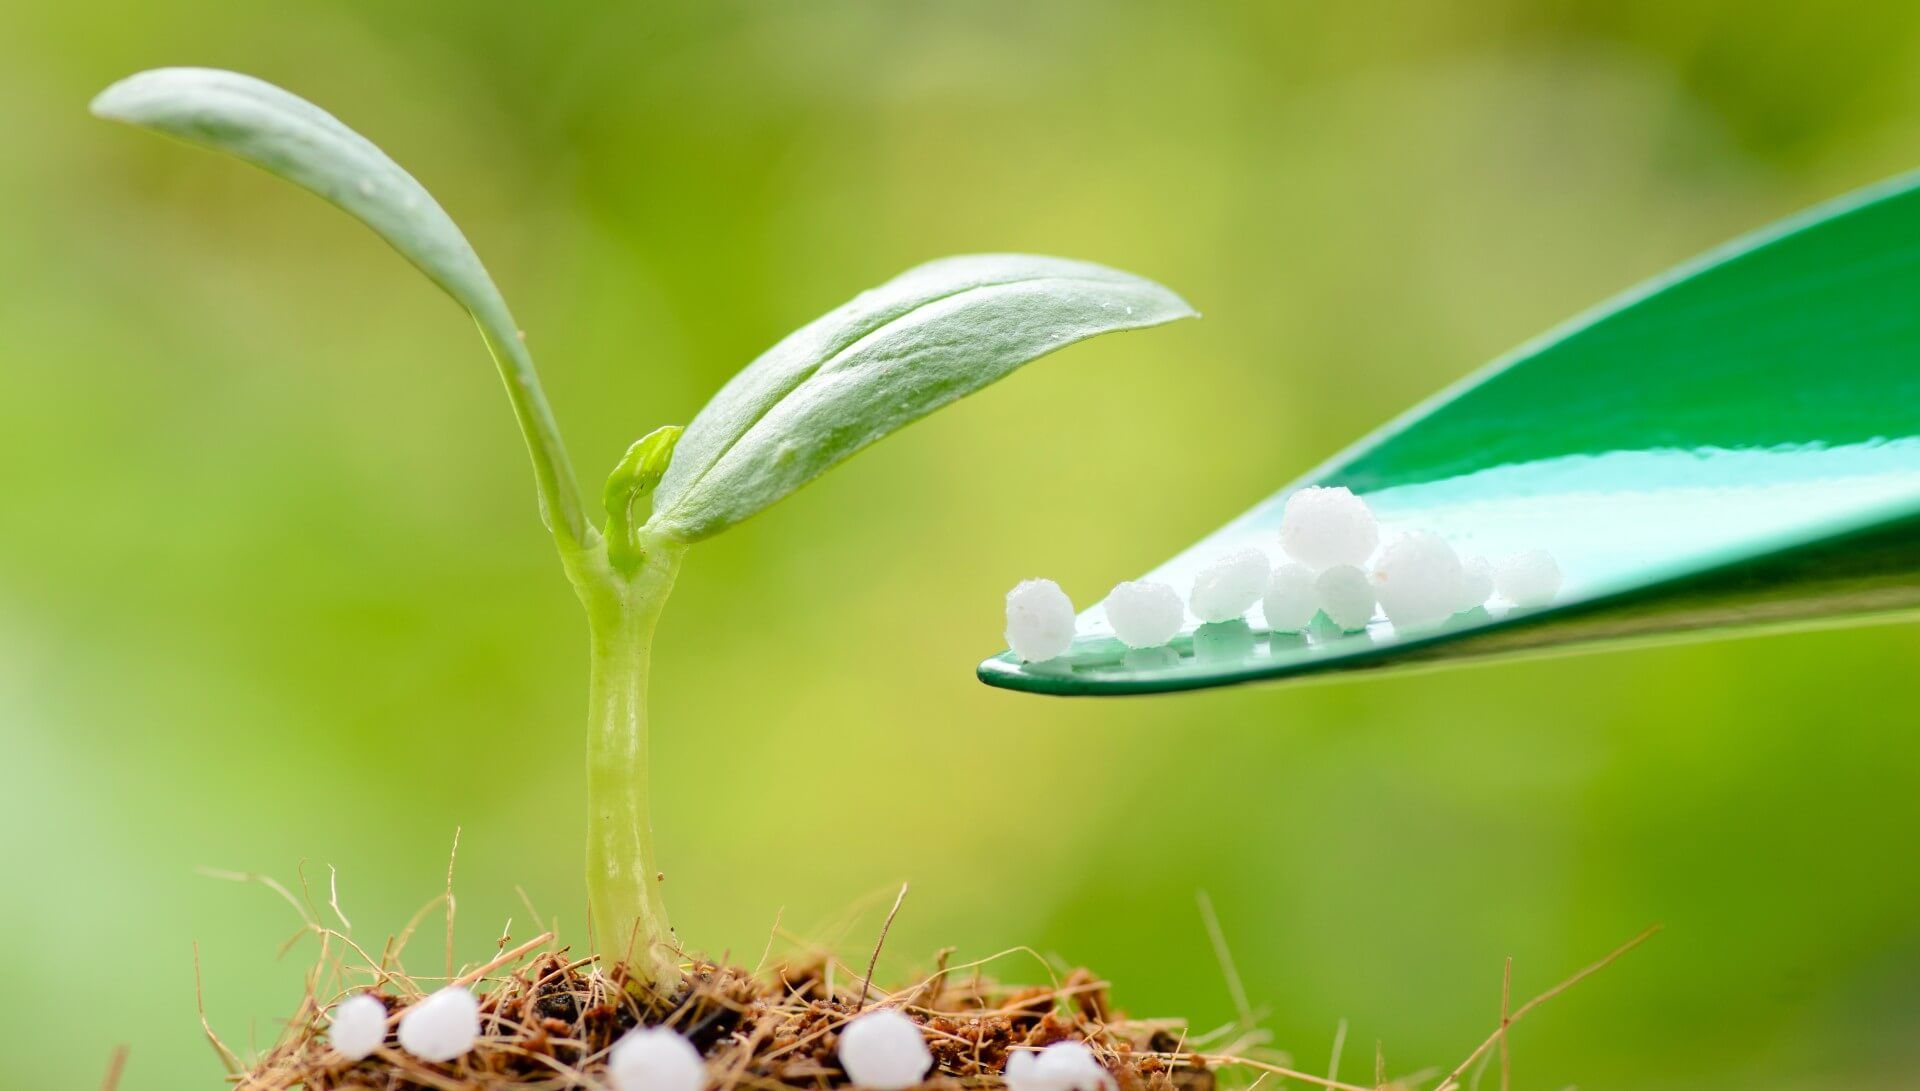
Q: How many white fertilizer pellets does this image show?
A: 15